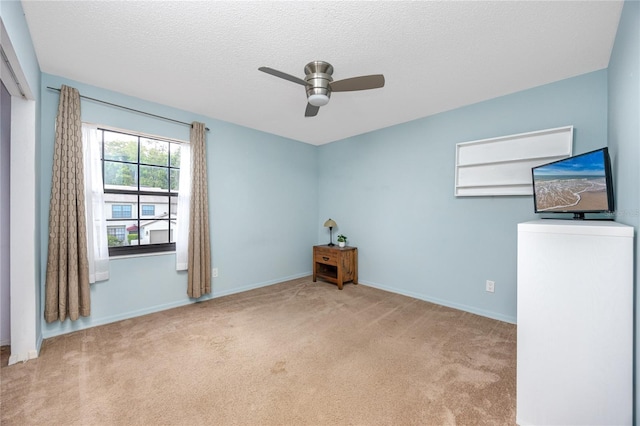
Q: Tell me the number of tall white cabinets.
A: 1